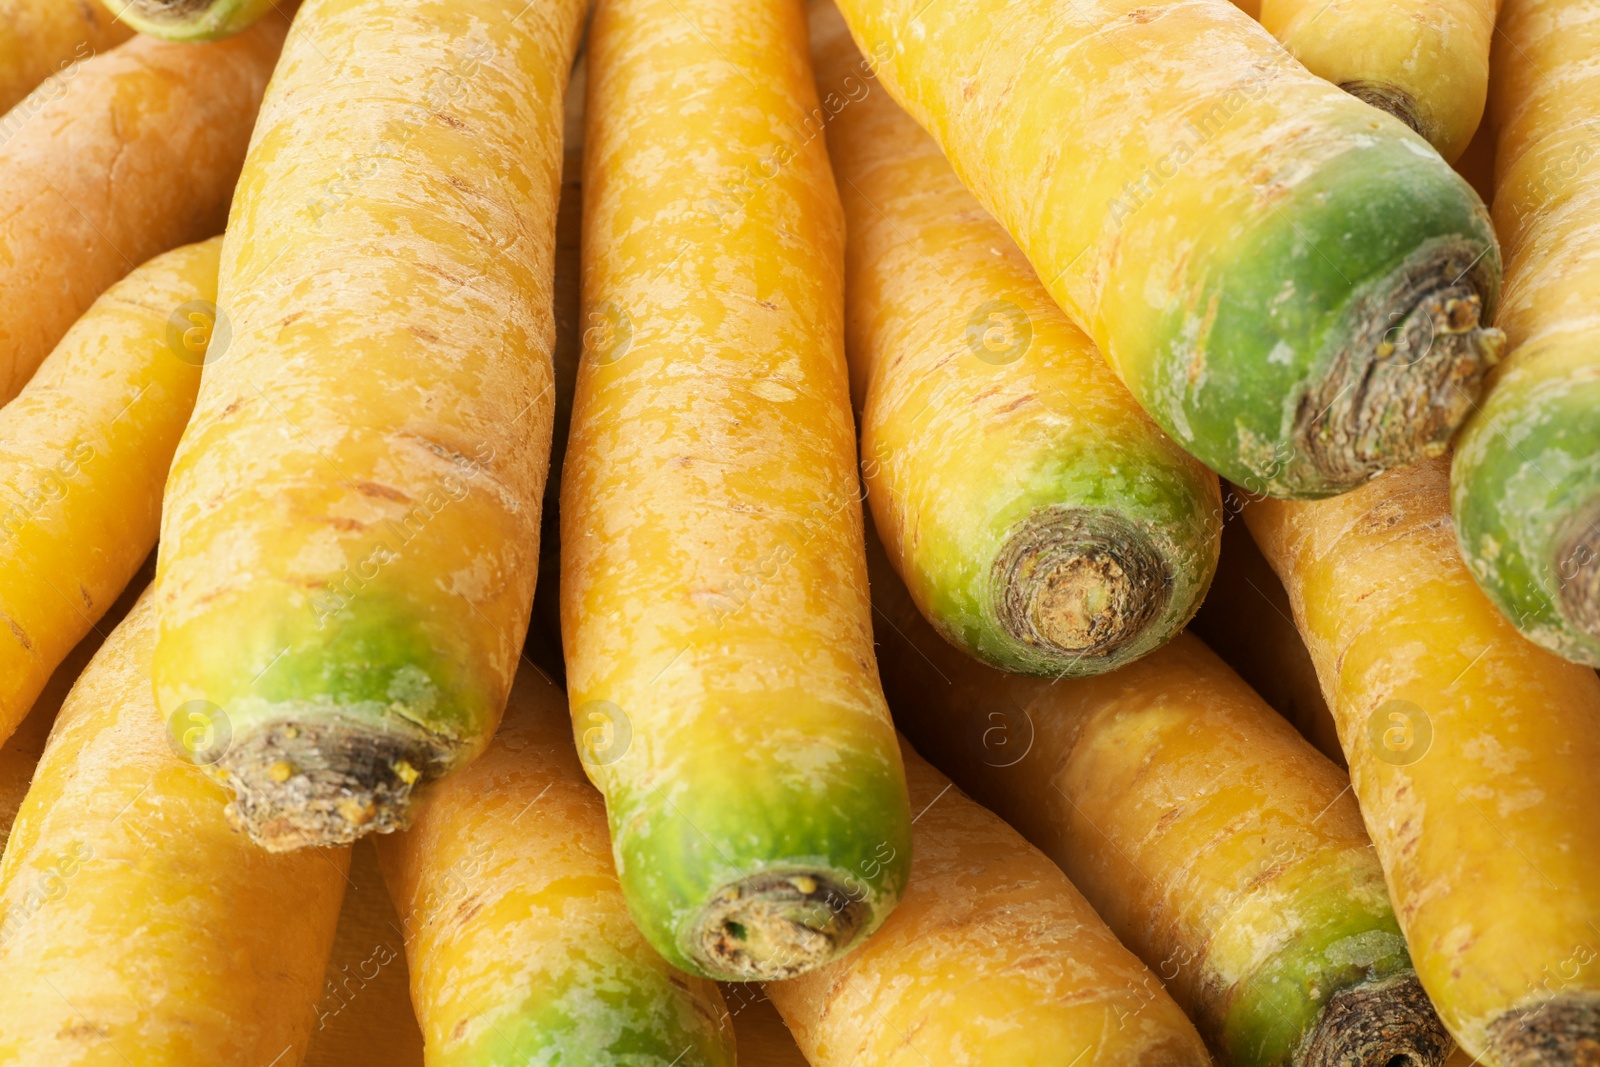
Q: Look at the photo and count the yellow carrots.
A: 15